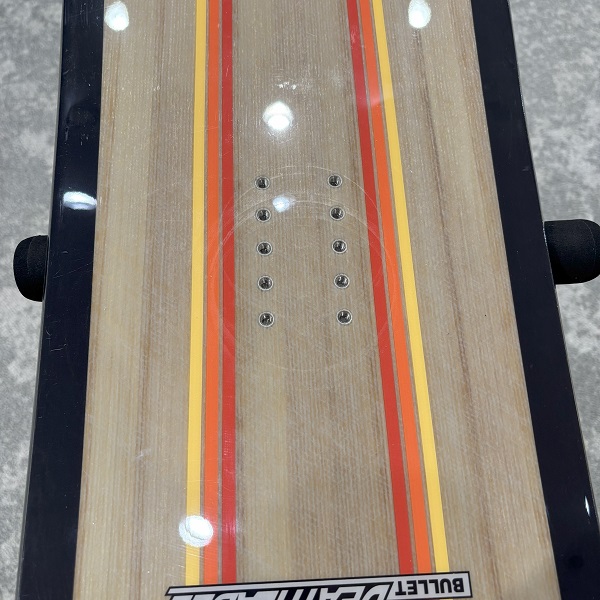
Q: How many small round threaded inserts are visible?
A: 10